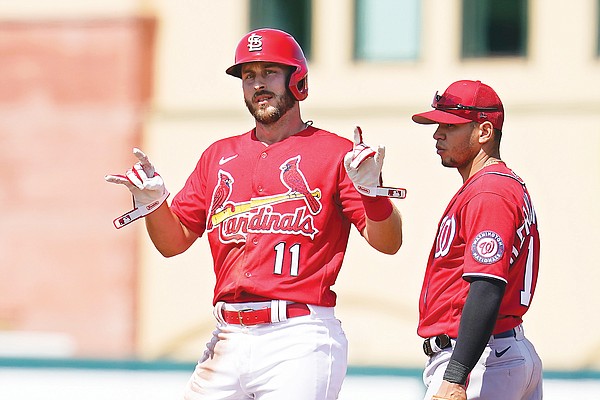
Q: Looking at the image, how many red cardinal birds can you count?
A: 2